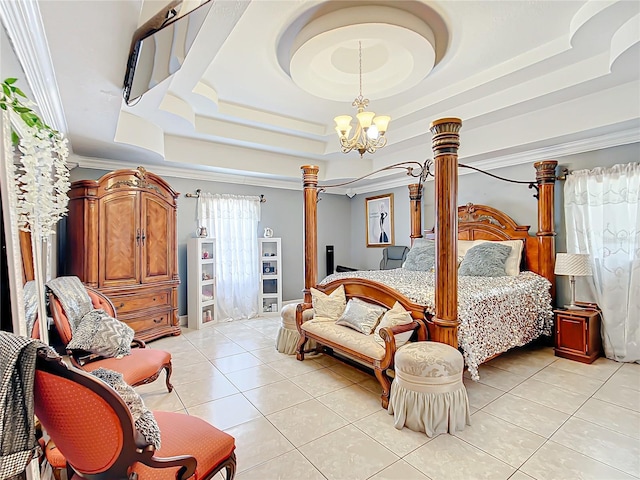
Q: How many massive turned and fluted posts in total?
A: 4